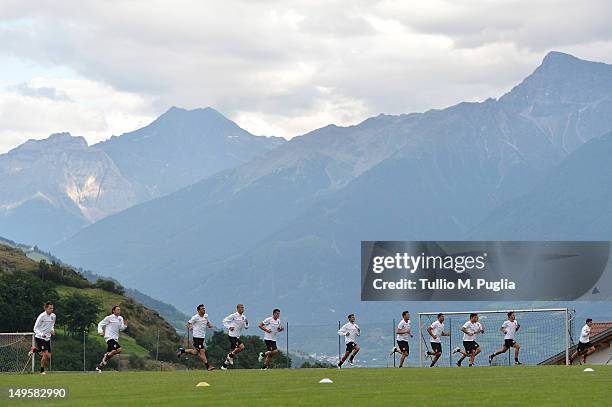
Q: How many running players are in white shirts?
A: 11